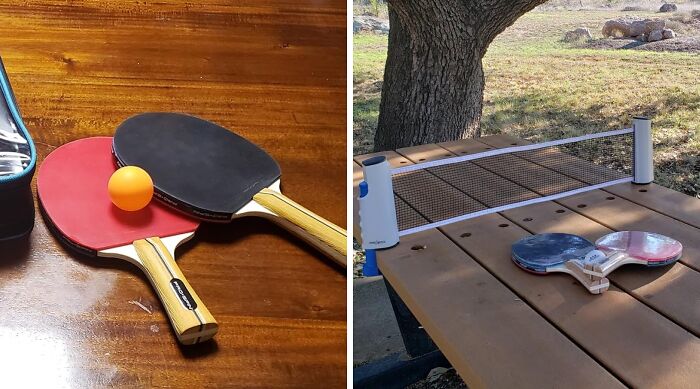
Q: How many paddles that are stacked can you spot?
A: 4